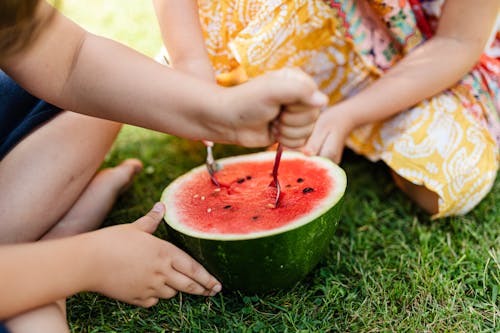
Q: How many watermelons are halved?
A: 1